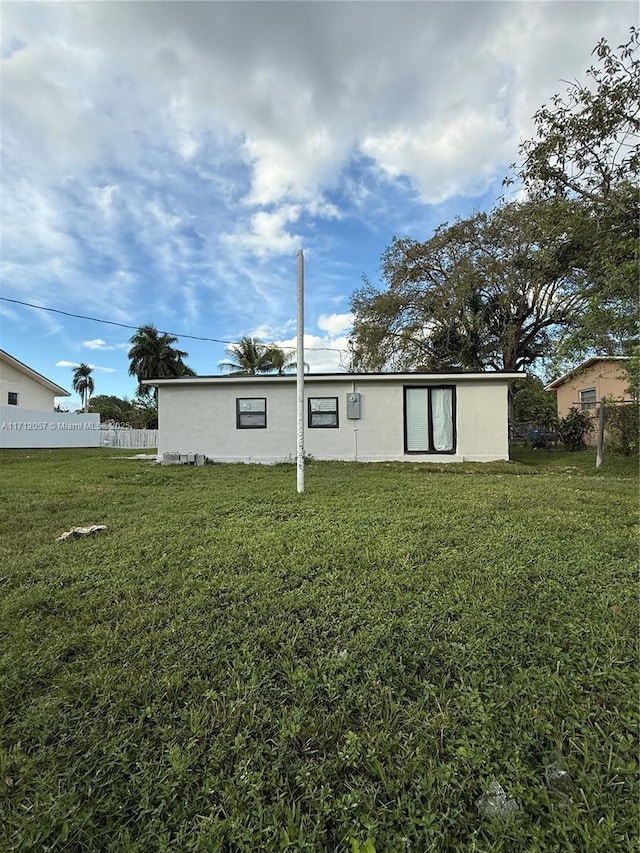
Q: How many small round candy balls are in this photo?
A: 0